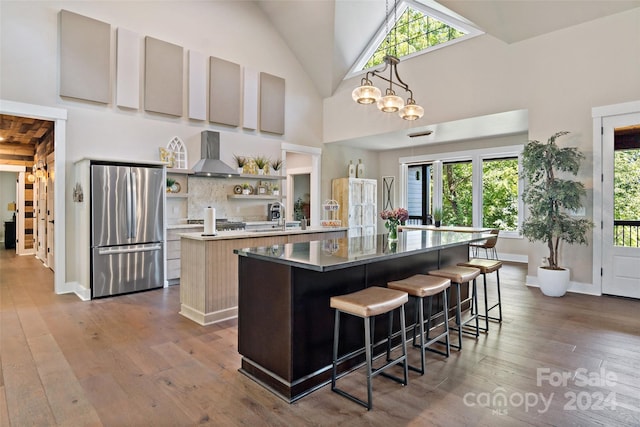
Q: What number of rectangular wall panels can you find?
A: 7